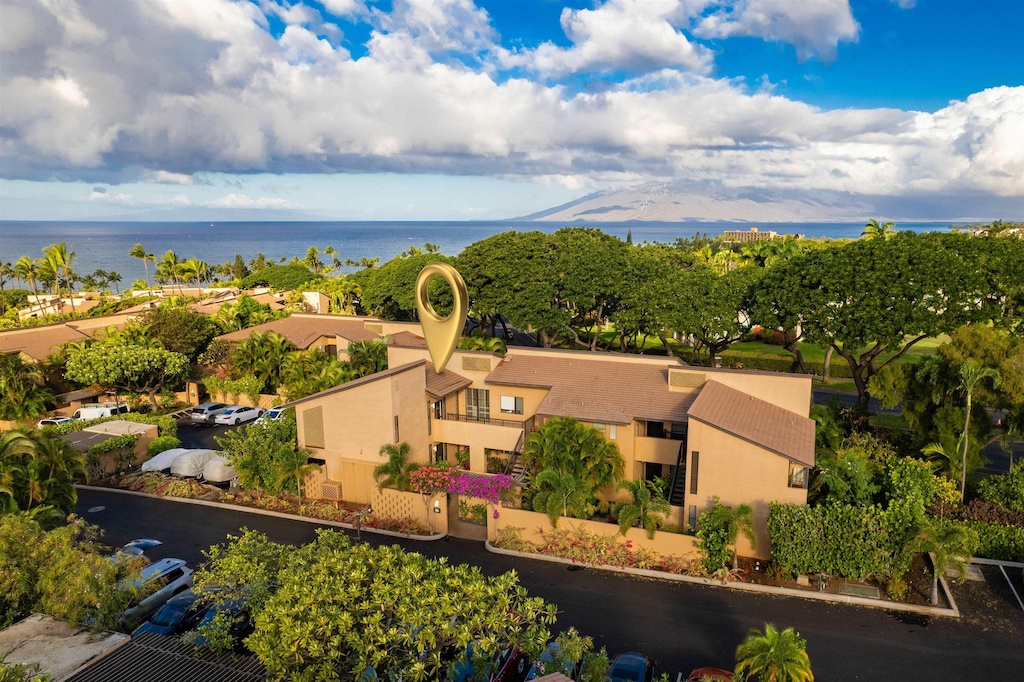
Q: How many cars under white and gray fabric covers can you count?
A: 3